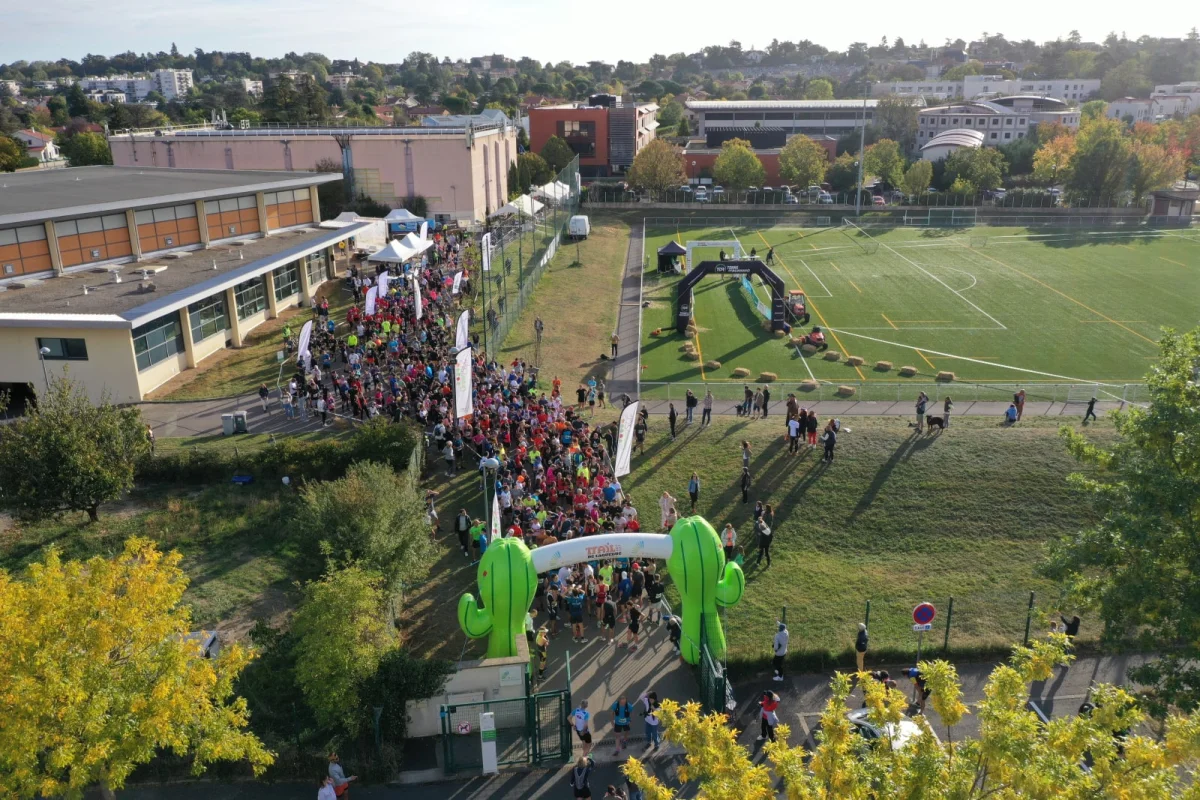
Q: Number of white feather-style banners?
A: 11